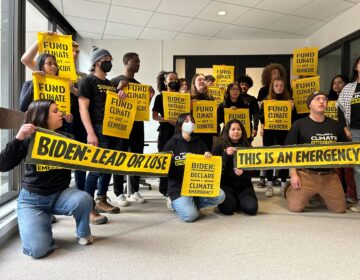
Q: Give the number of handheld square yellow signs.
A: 14